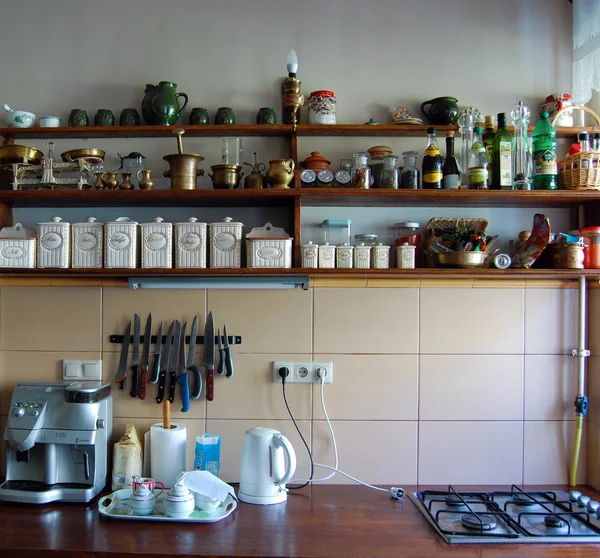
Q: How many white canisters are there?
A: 14